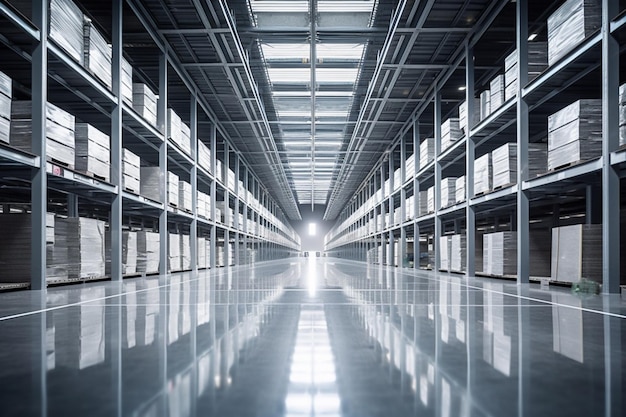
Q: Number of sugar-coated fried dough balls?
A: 0